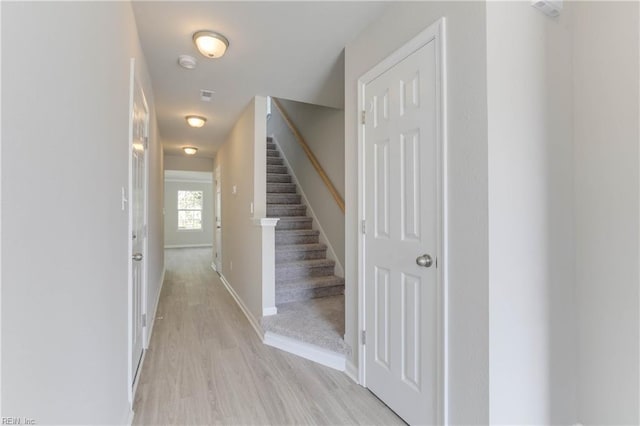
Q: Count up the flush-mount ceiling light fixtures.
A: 3